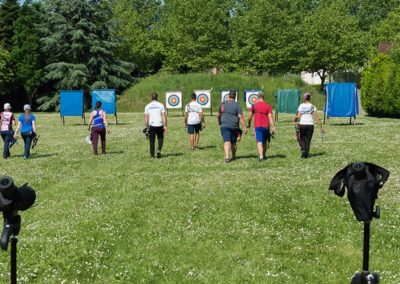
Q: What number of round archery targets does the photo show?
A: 4